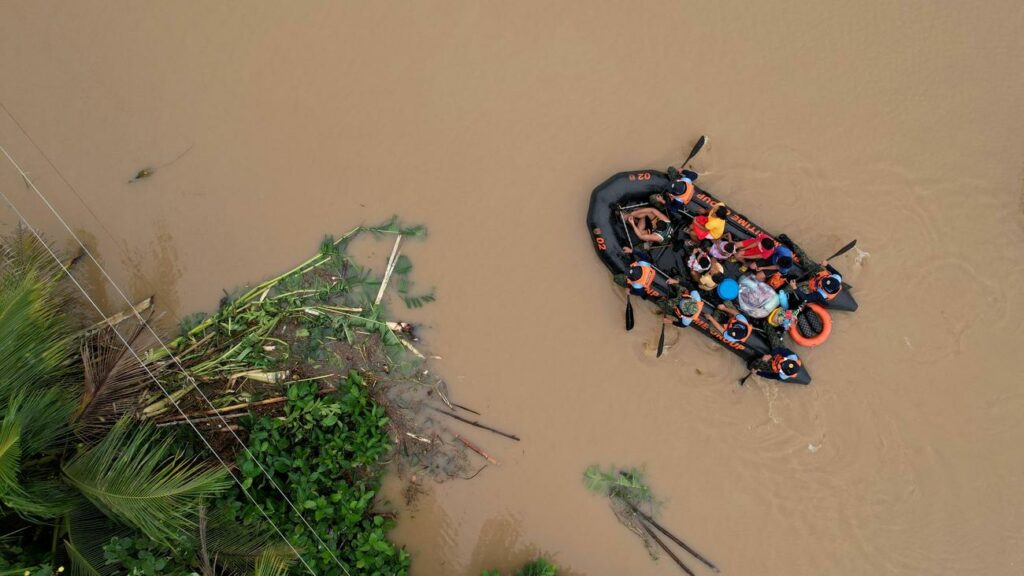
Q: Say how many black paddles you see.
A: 5